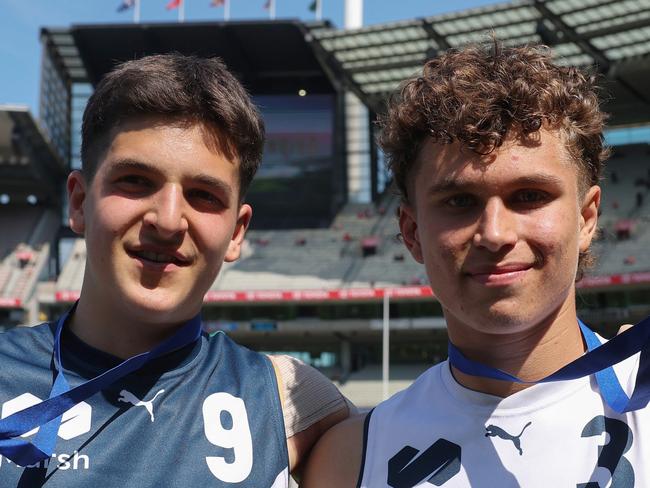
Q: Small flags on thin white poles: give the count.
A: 5